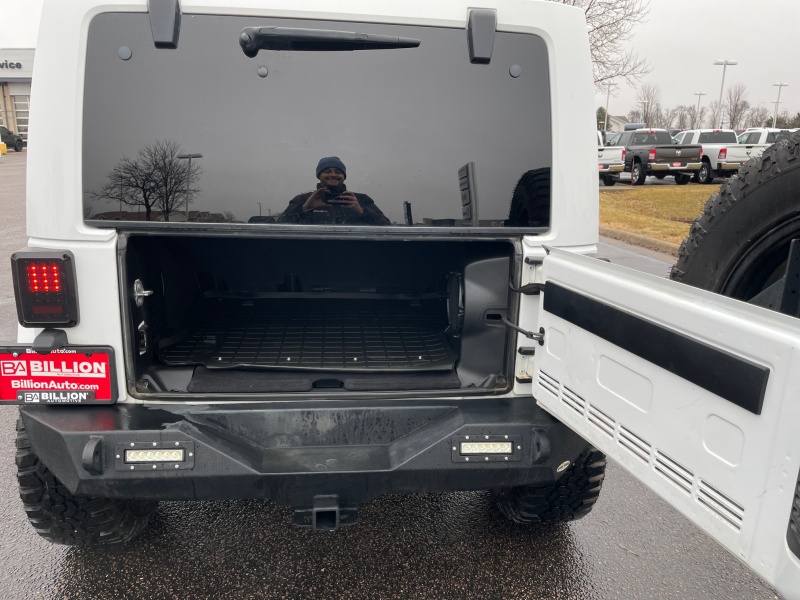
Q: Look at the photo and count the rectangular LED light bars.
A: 2